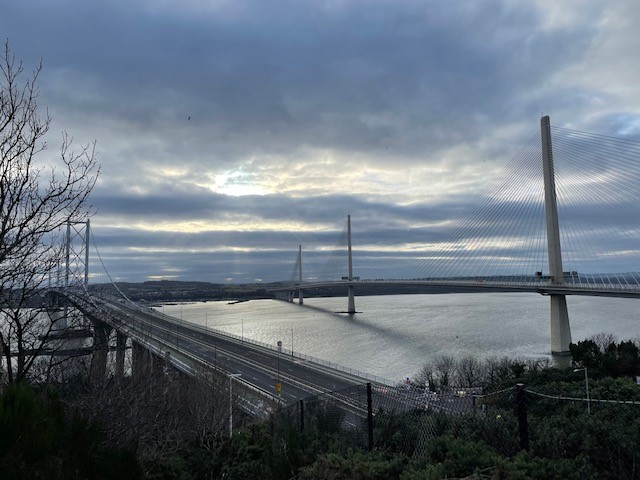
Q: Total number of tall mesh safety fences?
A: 1